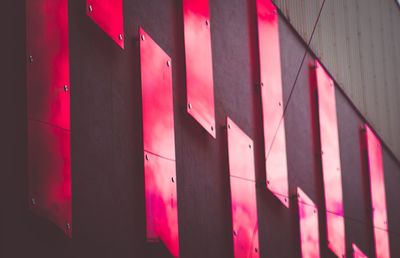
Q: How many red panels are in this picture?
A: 10